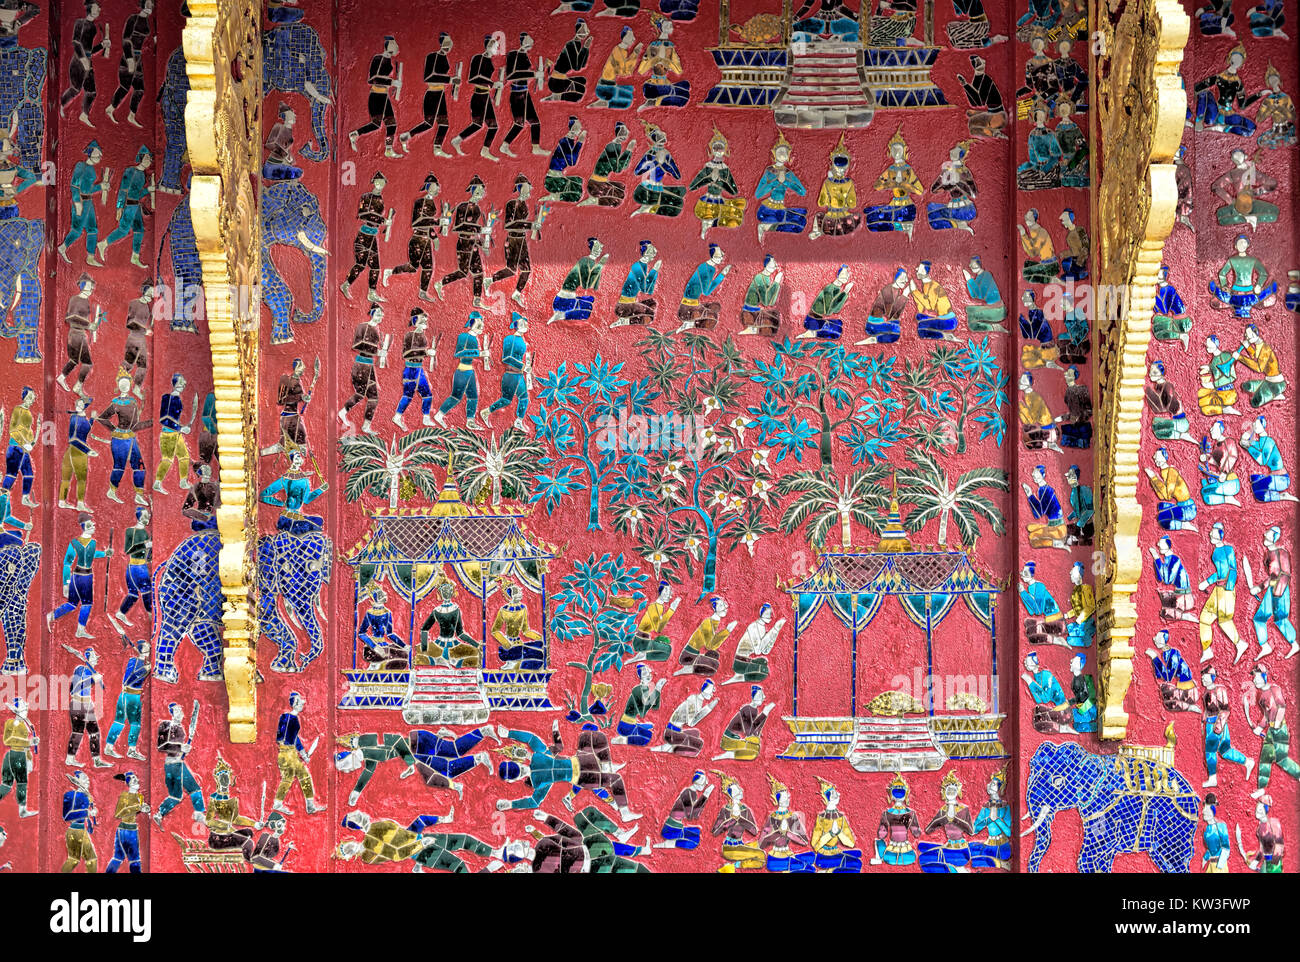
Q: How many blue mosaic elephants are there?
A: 7